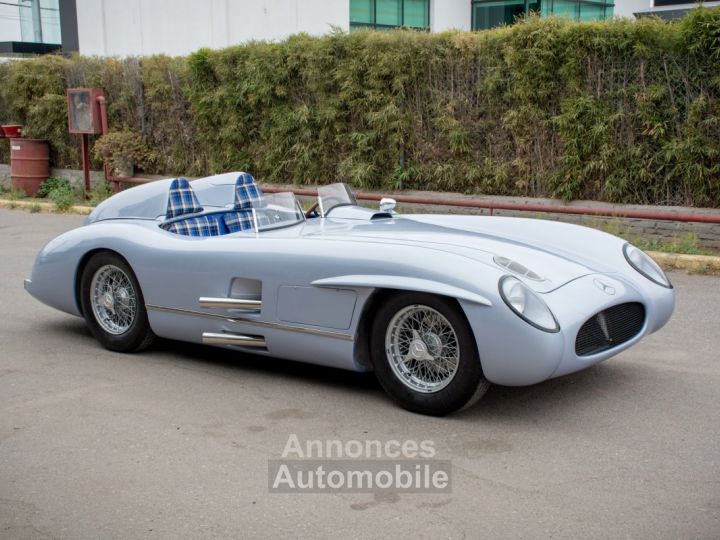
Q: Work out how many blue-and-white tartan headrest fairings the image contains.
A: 2